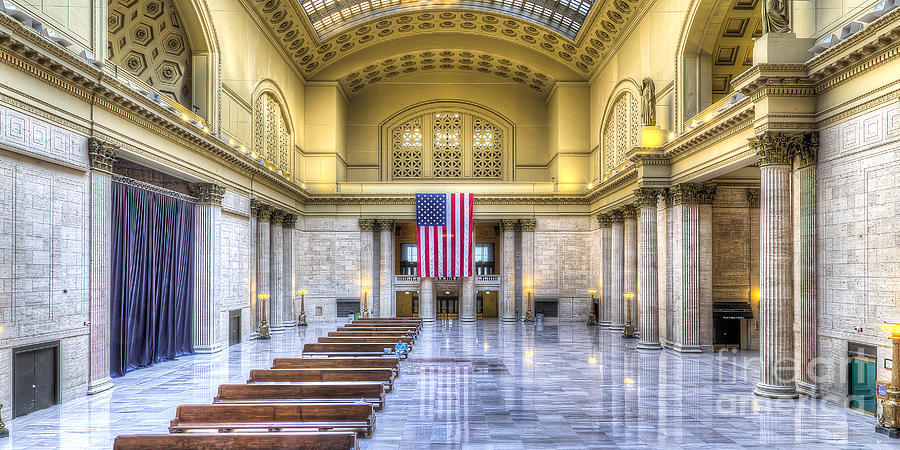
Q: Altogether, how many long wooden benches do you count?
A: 12